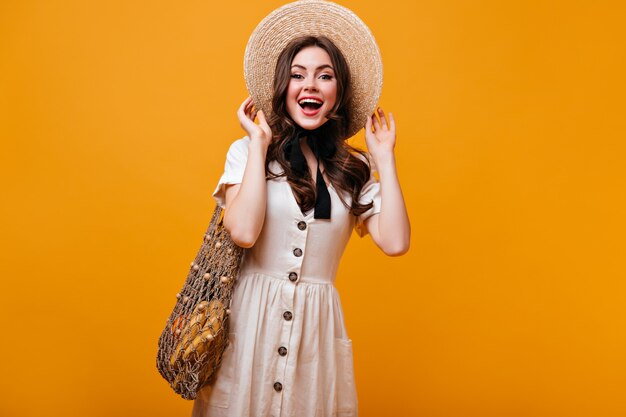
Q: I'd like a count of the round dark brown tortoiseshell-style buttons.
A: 6